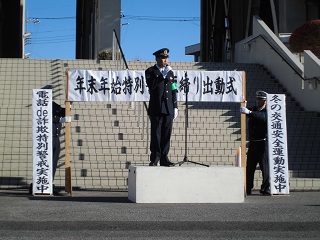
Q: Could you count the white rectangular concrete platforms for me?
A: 1